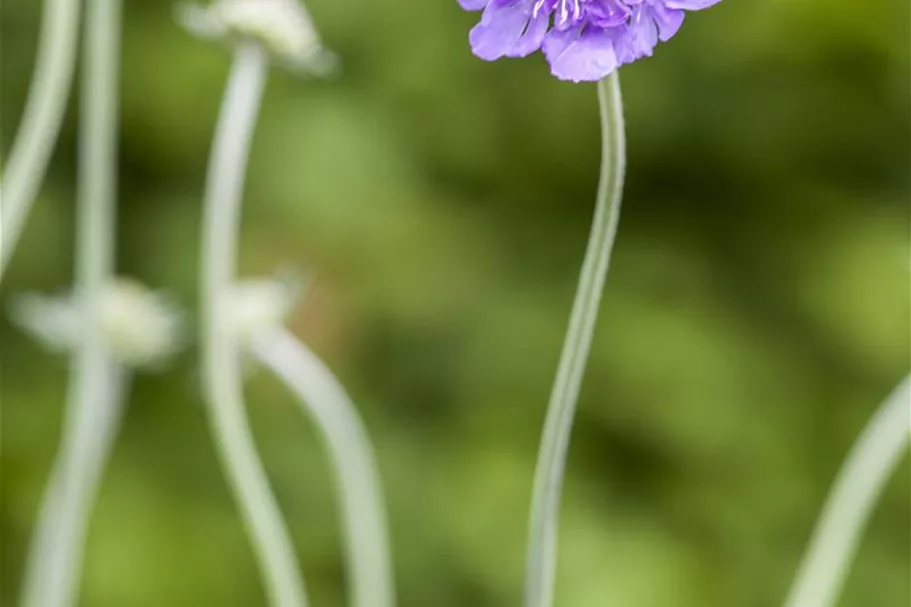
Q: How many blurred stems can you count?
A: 6